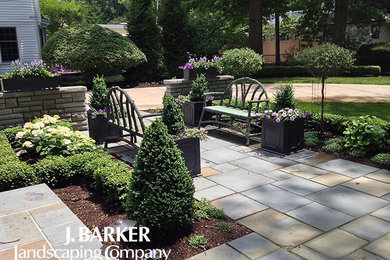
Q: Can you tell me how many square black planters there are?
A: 4